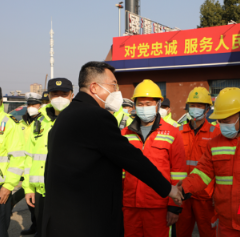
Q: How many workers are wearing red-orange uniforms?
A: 3